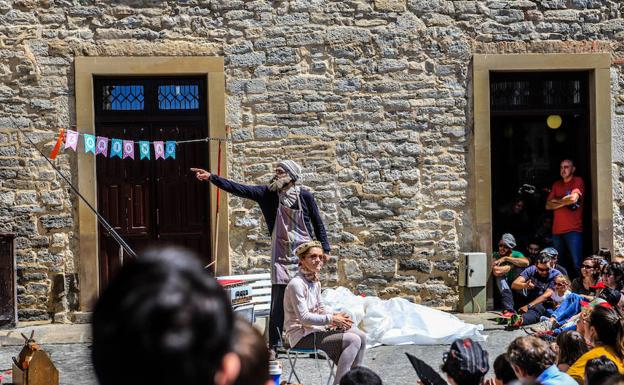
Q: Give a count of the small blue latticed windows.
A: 2